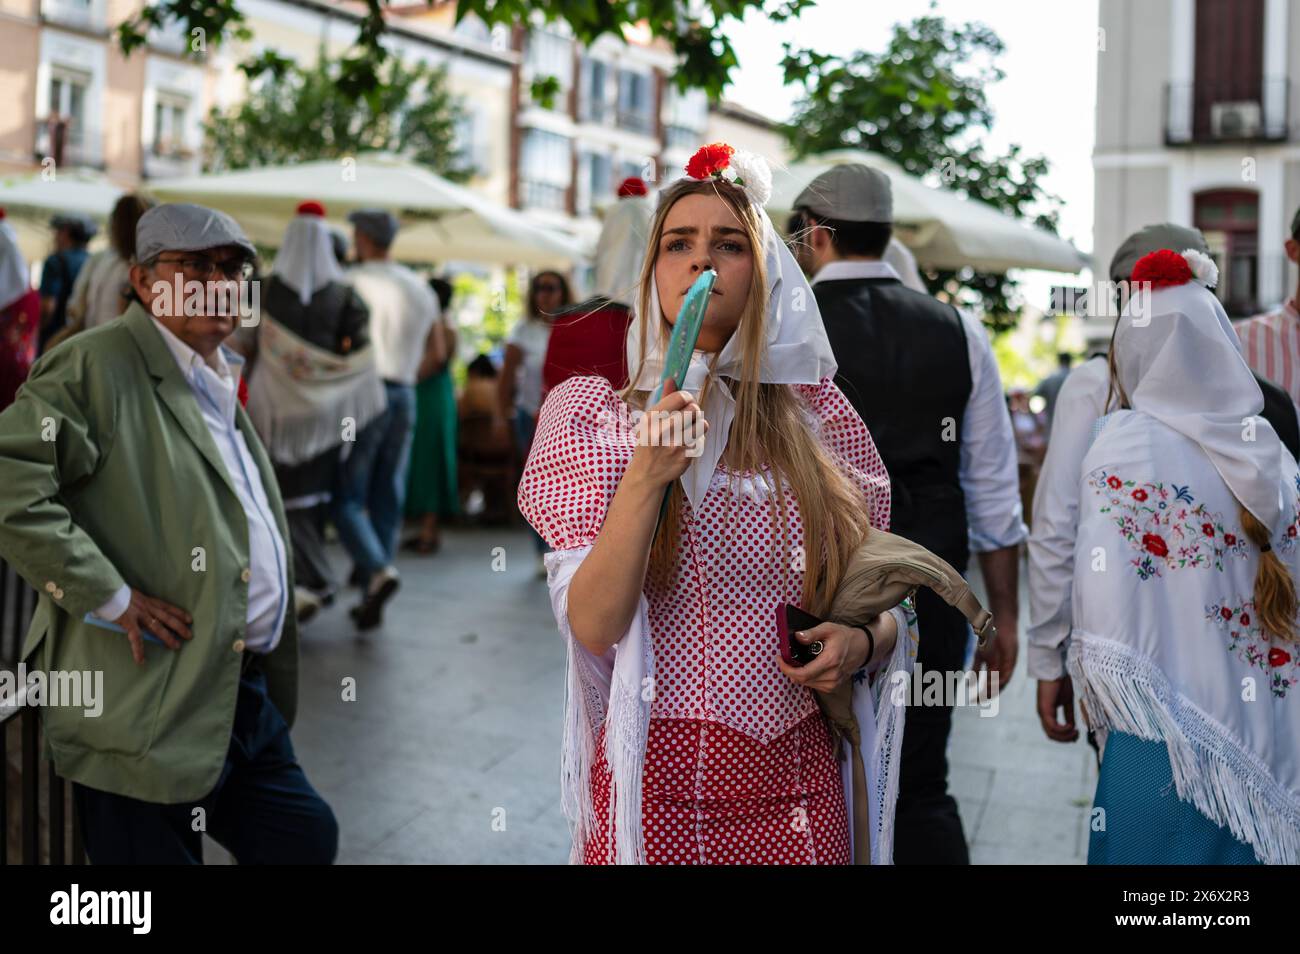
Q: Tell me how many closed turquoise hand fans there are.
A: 1